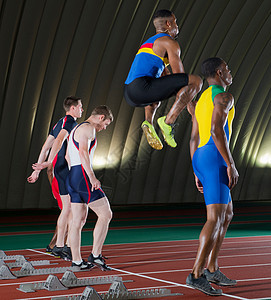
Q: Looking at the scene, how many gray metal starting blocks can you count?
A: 5